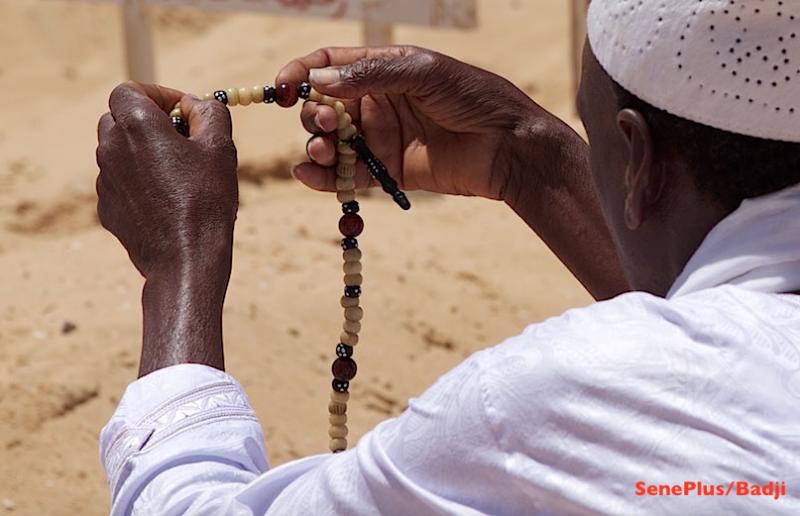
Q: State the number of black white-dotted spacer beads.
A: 9